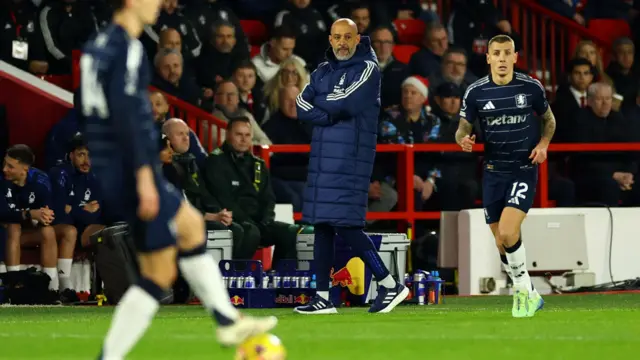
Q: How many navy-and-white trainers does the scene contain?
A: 2